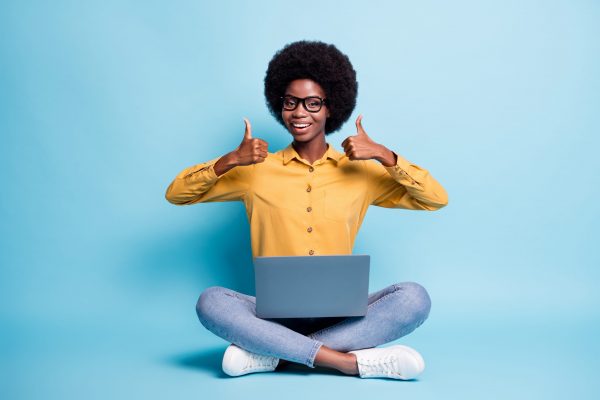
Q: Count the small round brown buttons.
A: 5